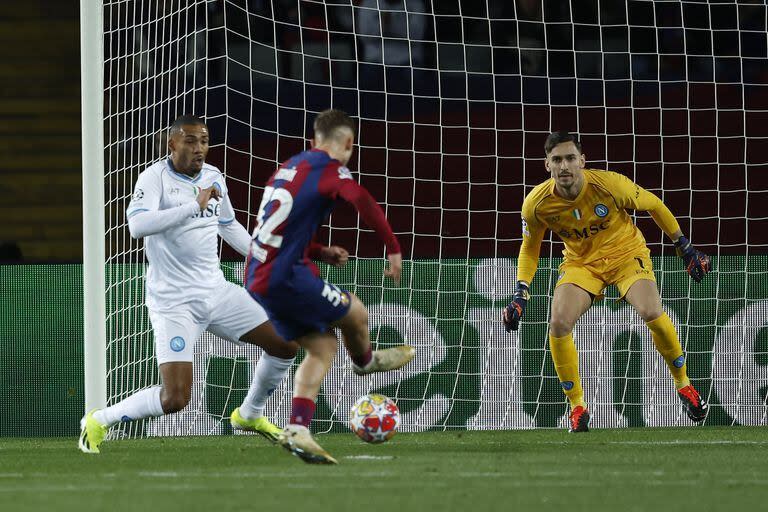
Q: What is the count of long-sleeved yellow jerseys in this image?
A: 1